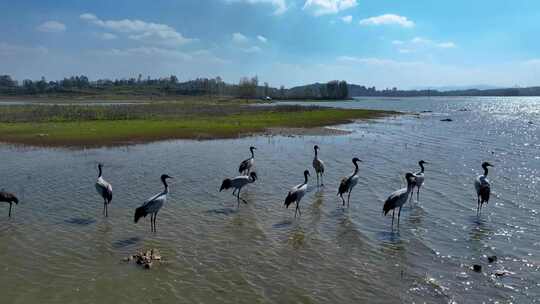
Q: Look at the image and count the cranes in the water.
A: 11